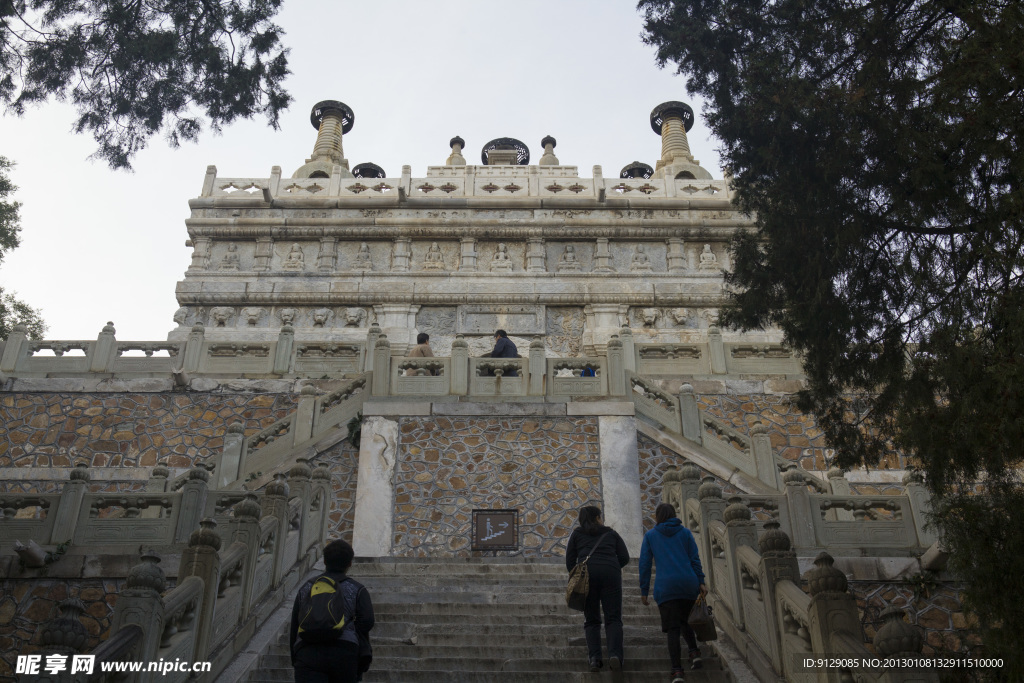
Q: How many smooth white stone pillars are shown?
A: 2